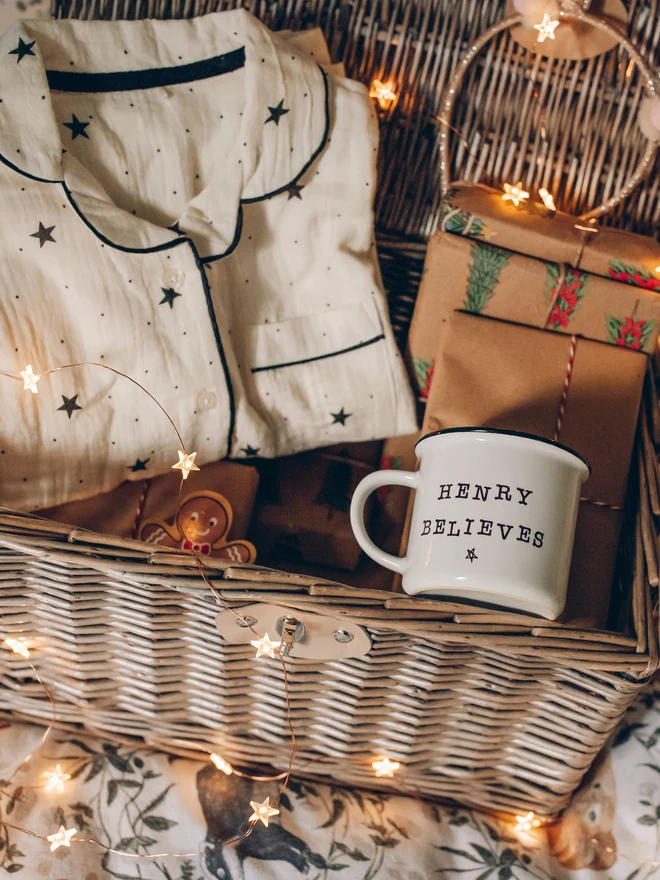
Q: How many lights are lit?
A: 14